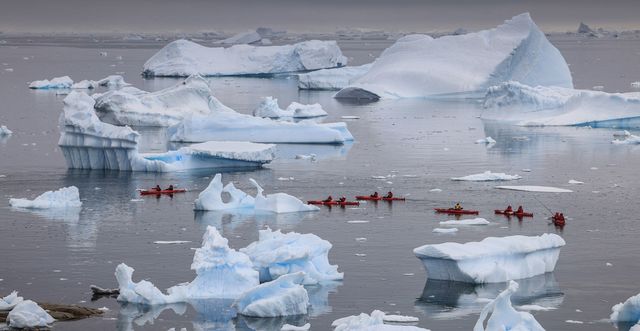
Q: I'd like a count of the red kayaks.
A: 6